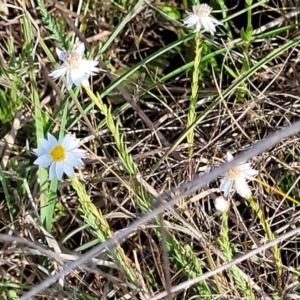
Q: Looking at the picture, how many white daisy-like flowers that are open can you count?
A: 4